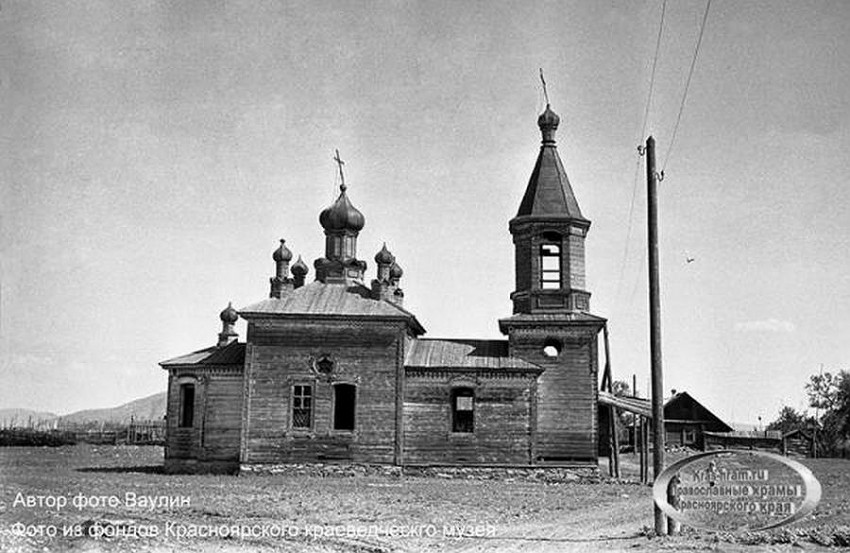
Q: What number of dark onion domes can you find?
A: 7